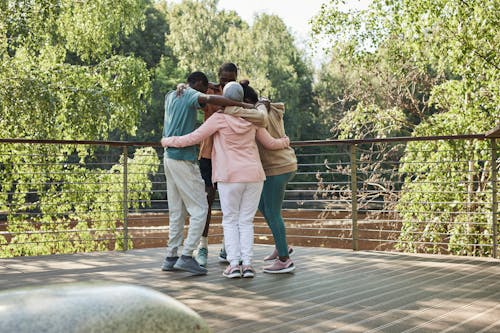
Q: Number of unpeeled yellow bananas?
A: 0